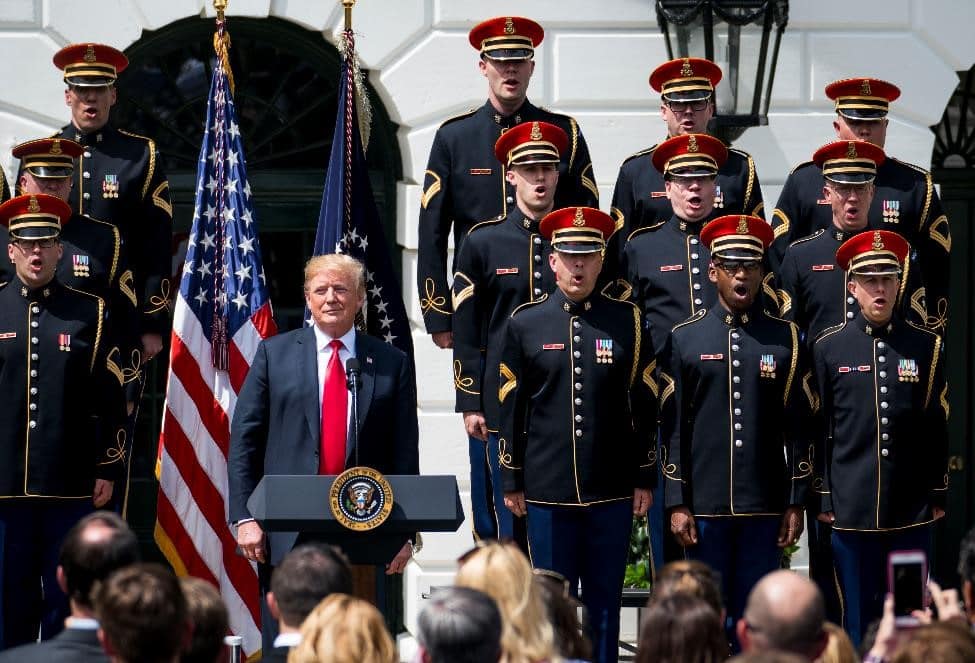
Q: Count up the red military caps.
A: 12